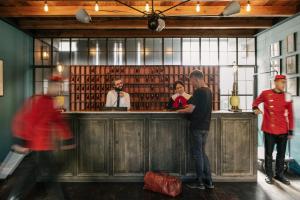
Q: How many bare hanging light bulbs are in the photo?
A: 5